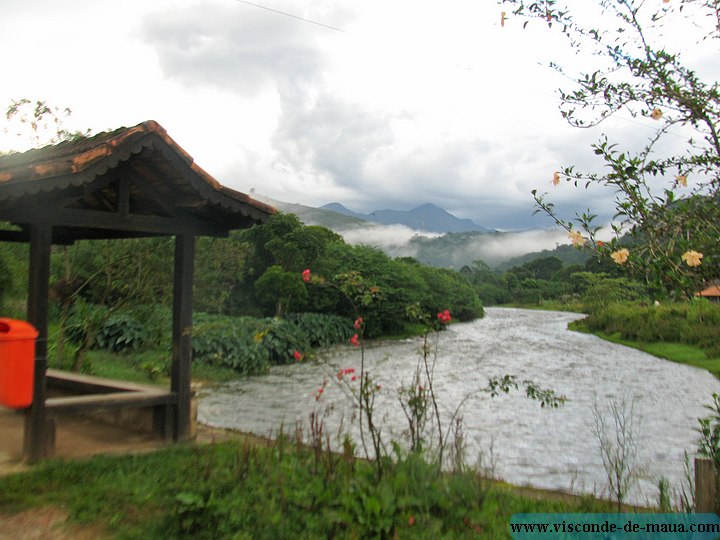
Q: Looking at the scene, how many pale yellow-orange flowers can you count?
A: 6